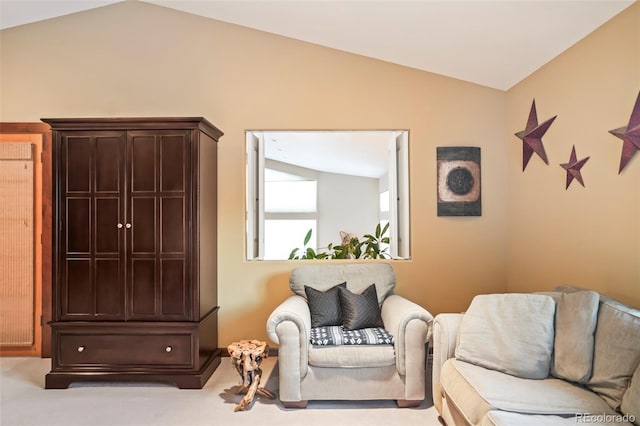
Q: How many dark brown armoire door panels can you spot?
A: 12